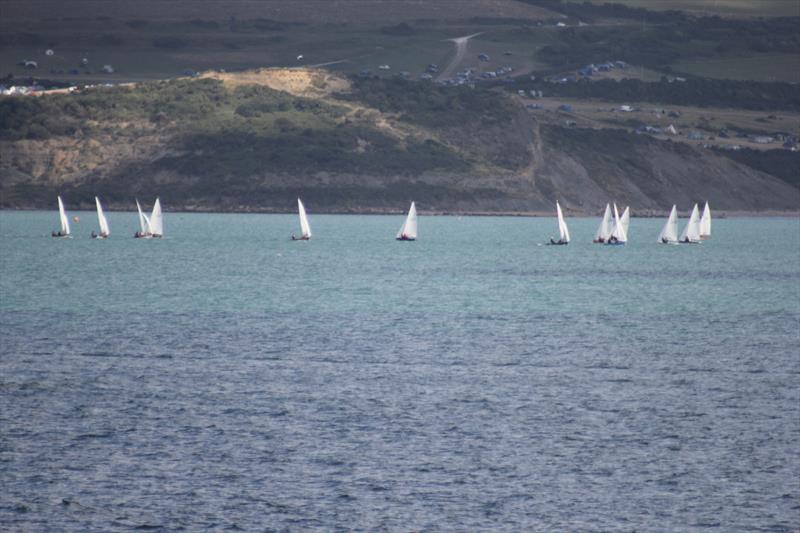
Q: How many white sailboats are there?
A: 13